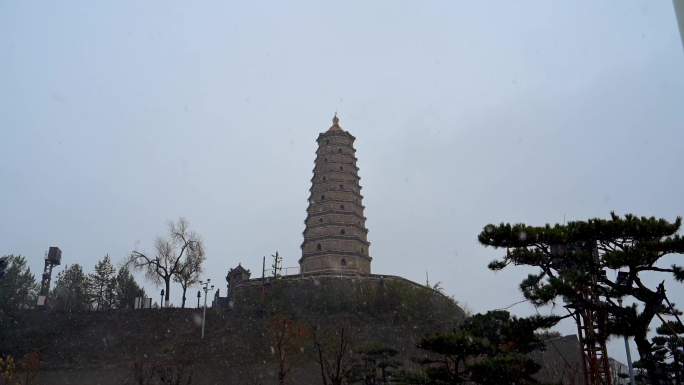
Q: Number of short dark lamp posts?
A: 2